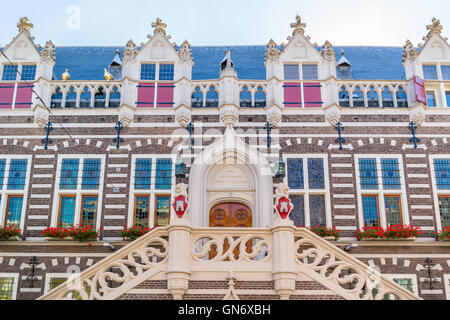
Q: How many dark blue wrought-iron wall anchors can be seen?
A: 6